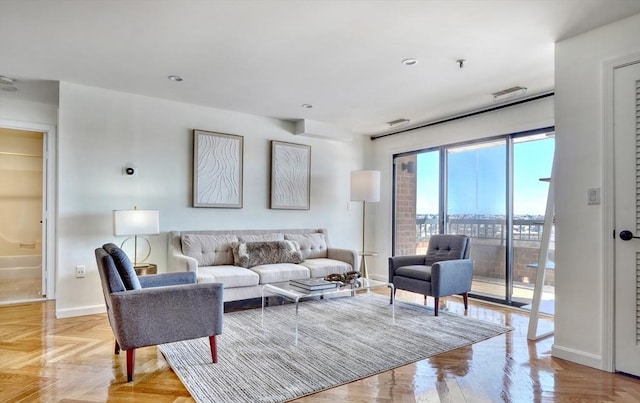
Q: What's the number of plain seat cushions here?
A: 4